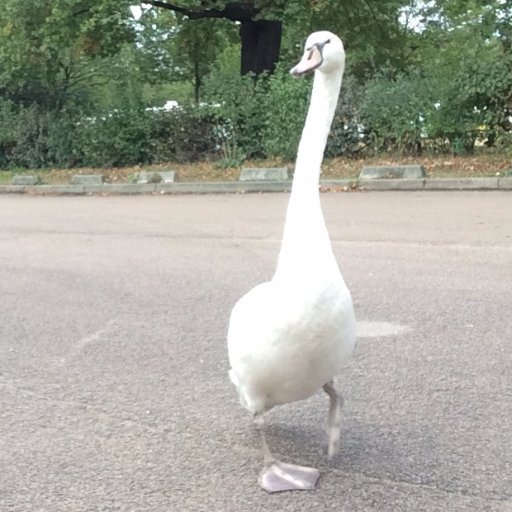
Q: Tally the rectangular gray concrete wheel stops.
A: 5